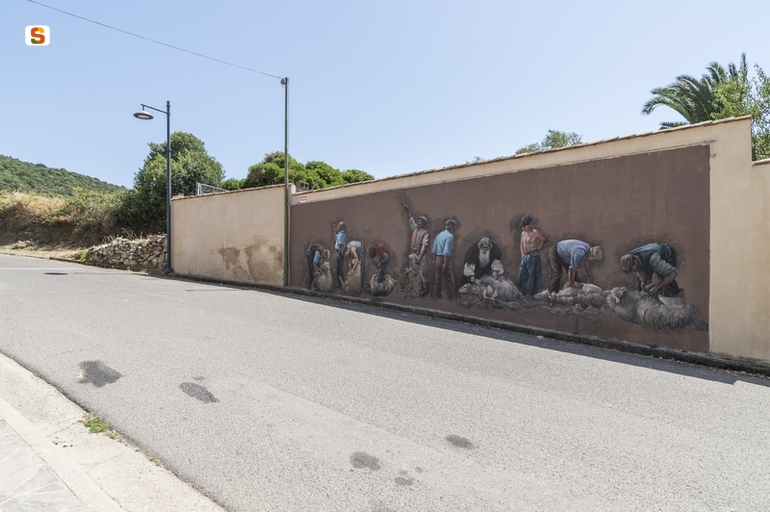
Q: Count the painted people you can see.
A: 10